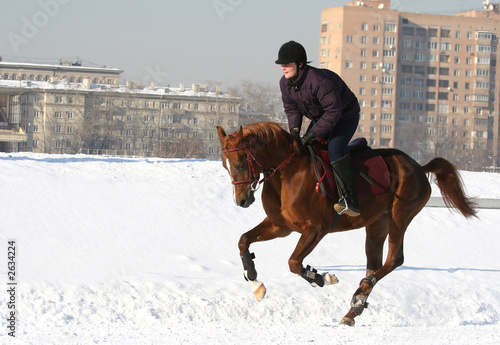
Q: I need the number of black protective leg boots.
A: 4